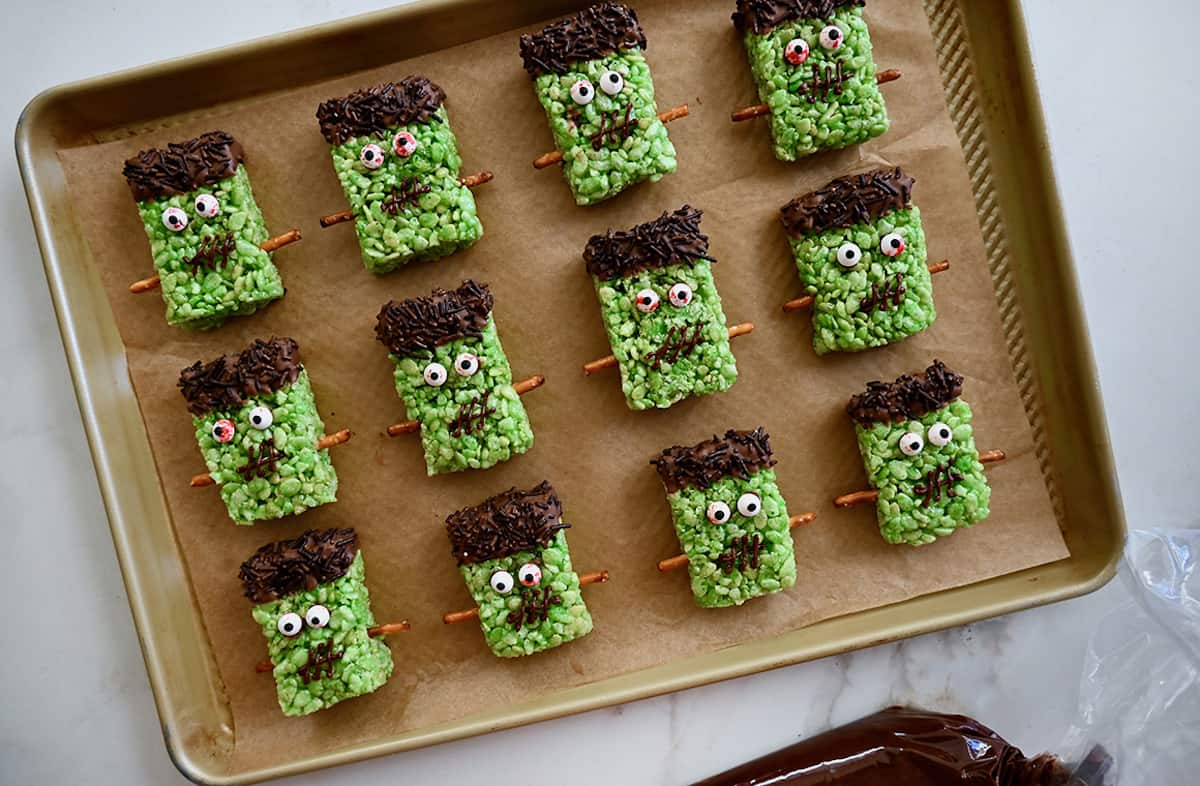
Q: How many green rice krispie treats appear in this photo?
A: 12